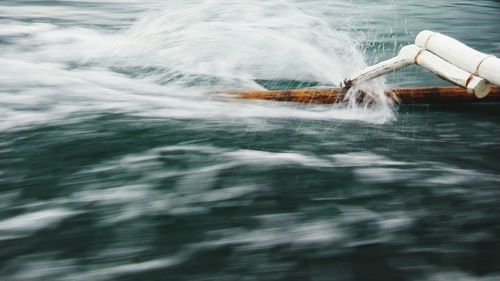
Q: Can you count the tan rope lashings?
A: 4